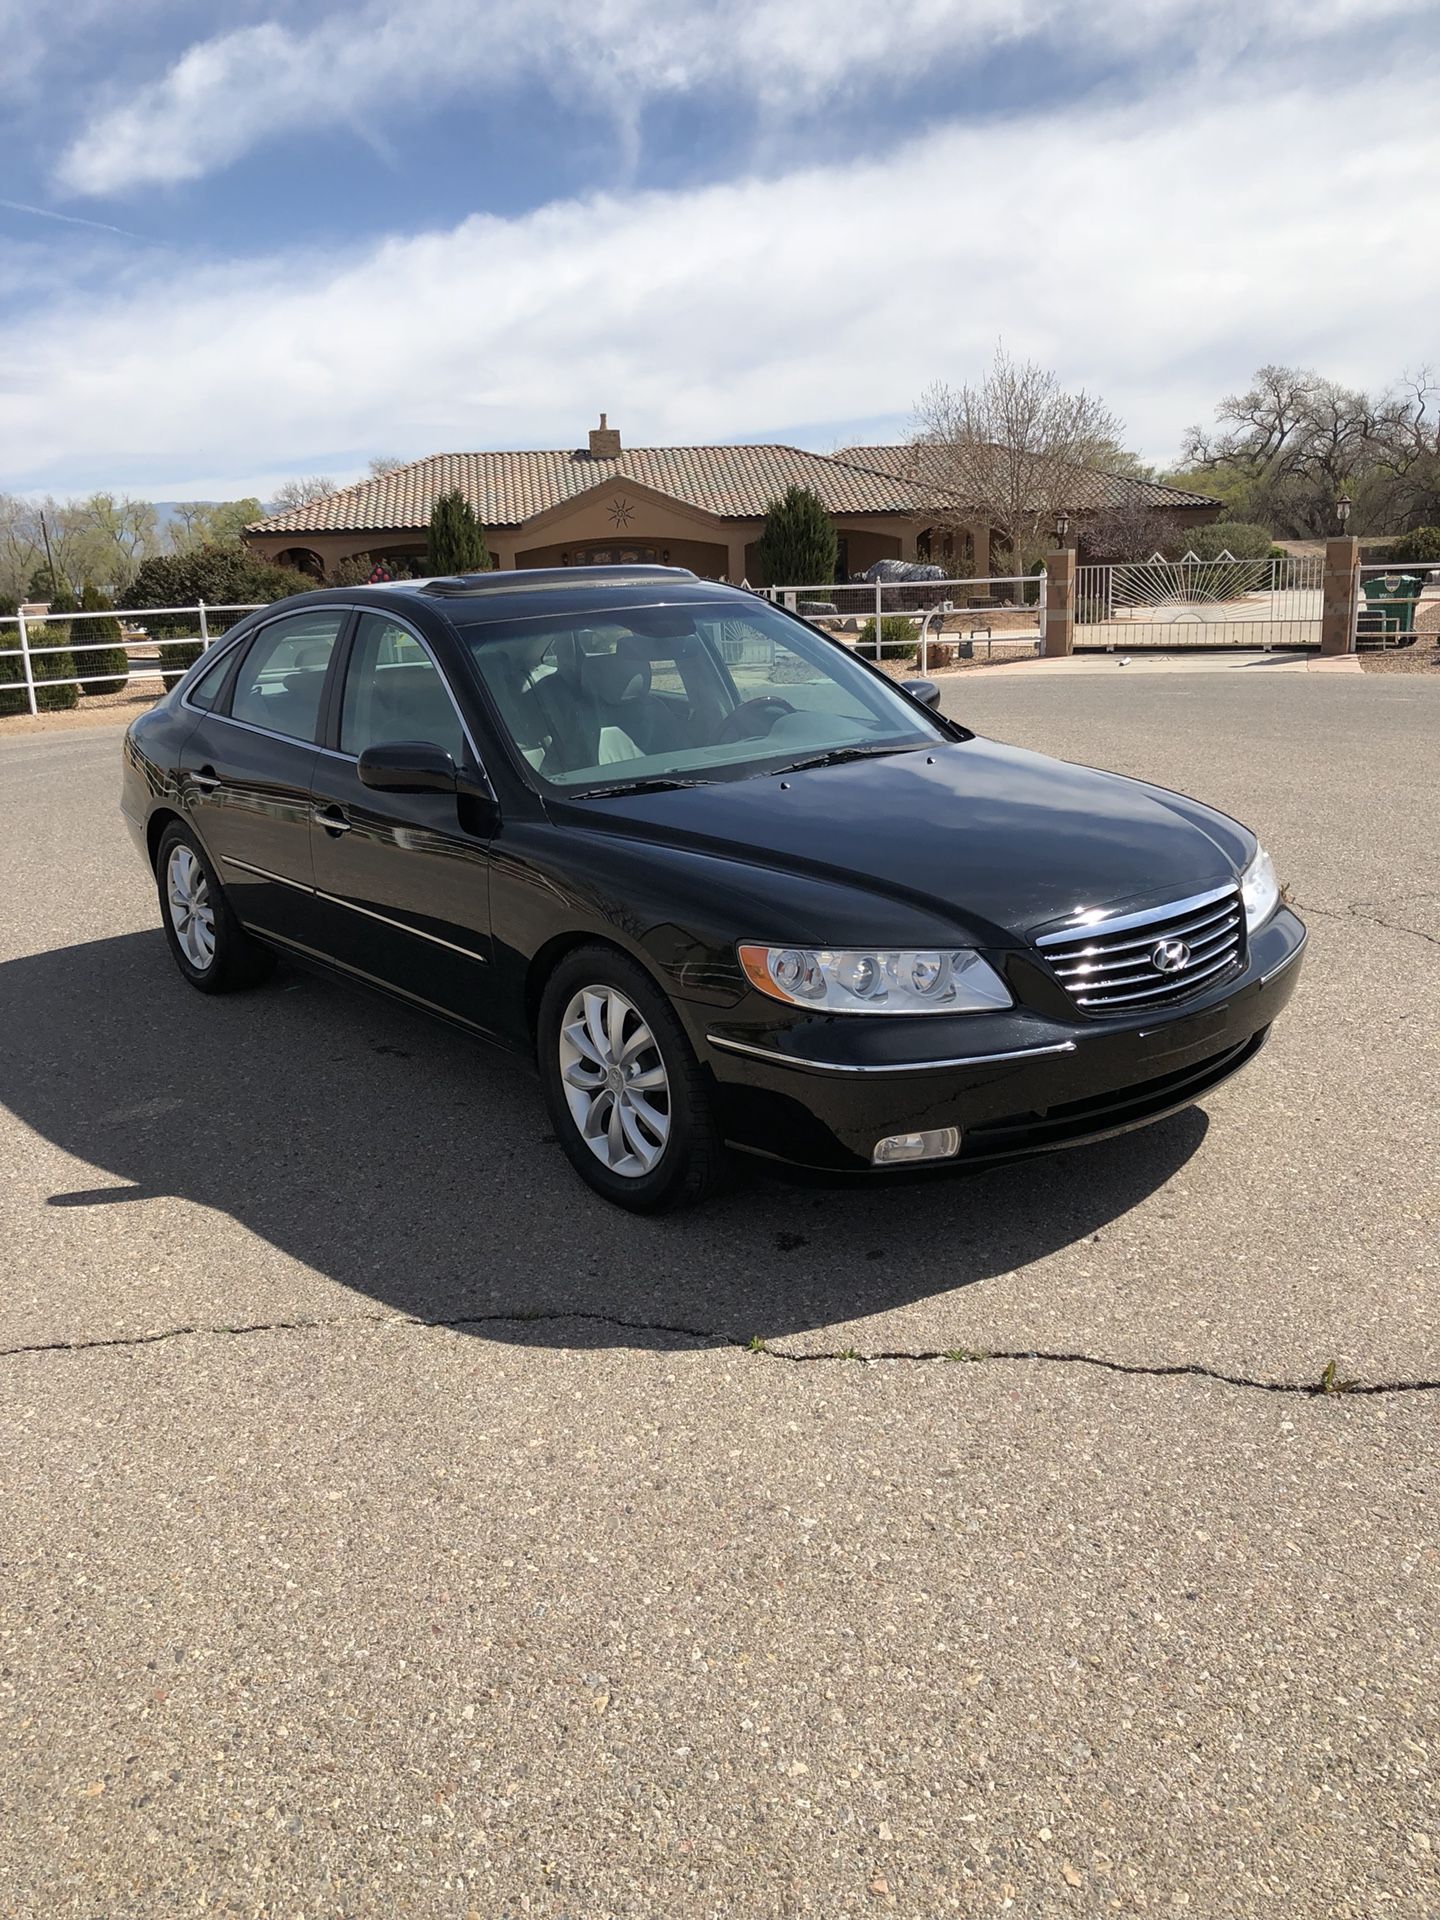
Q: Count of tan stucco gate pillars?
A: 2